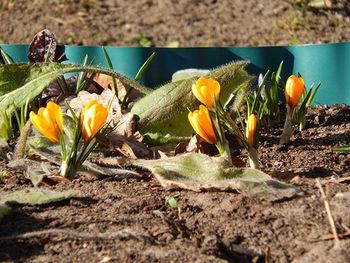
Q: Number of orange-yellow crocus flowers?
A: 6